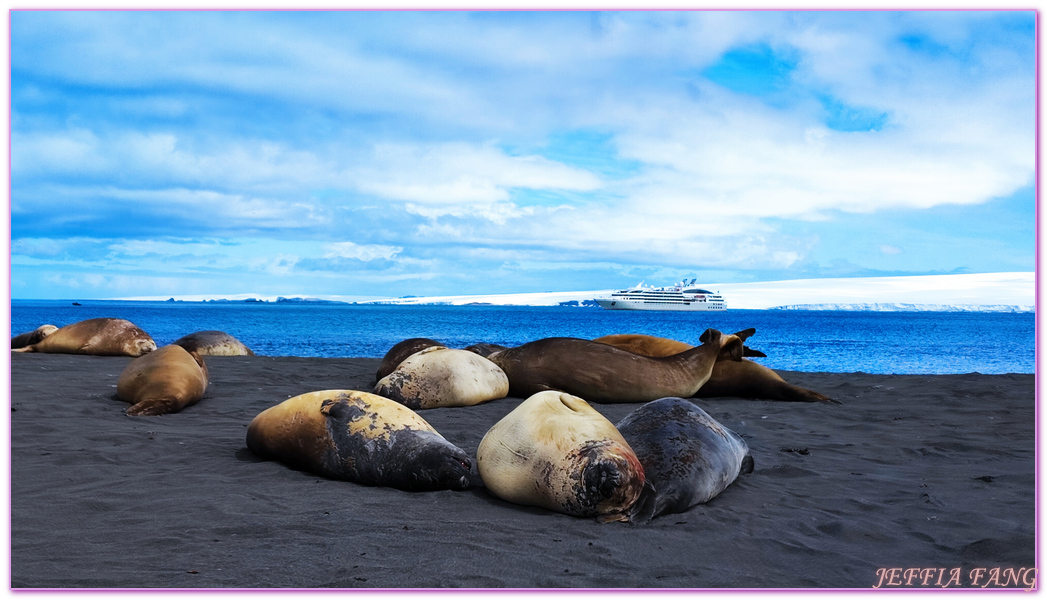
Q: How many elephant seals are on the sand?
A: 13